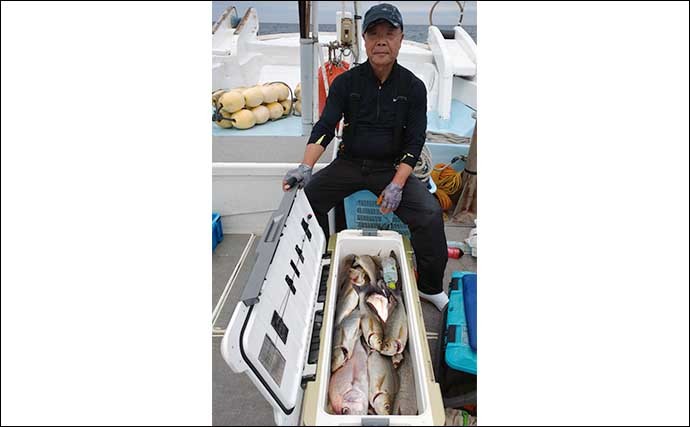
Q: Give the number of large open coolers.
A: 1